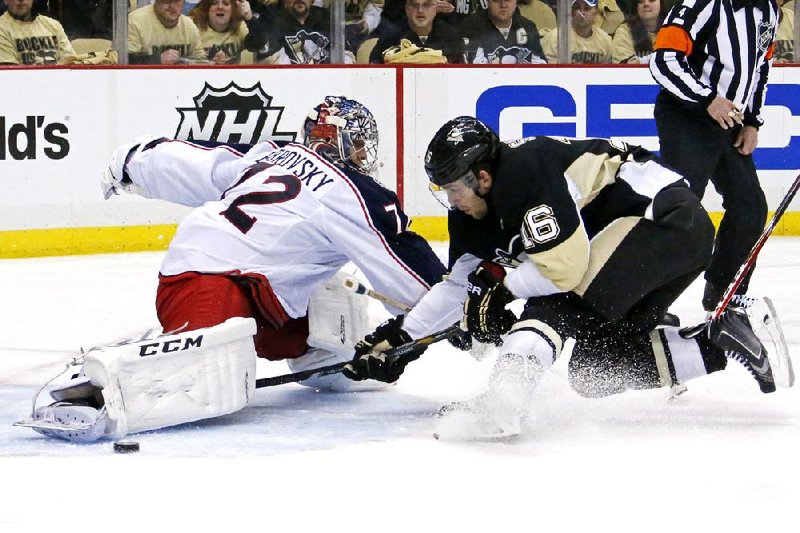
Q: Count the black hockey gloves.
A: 2